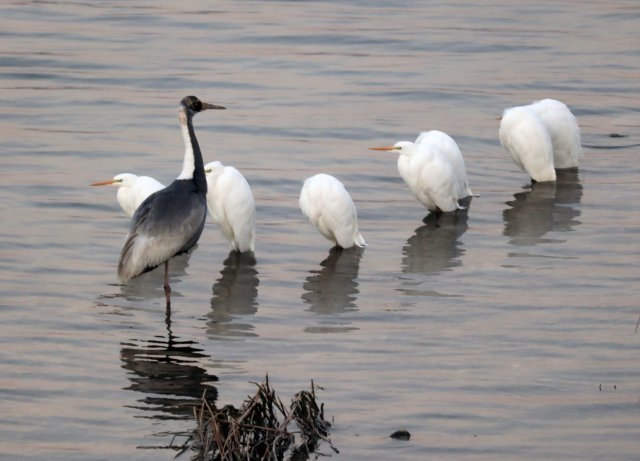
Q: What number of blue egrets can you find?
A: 0